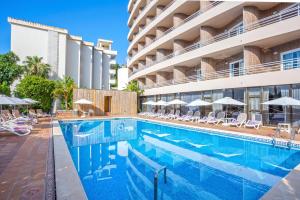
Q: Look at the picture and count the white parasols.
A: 10